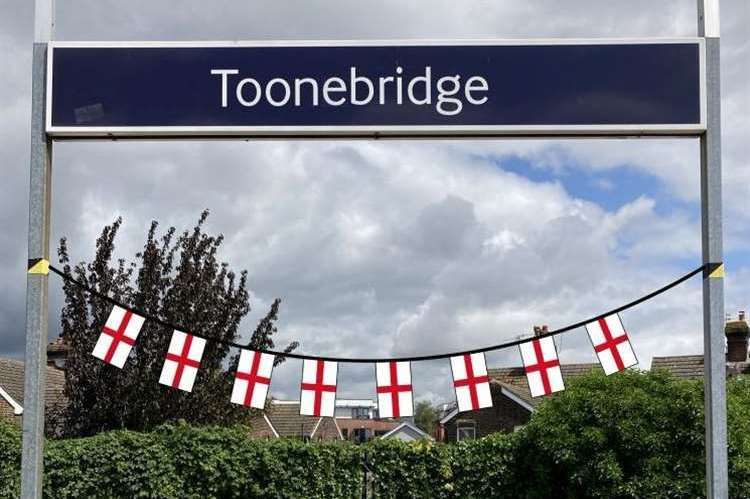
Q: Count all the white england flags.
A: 8